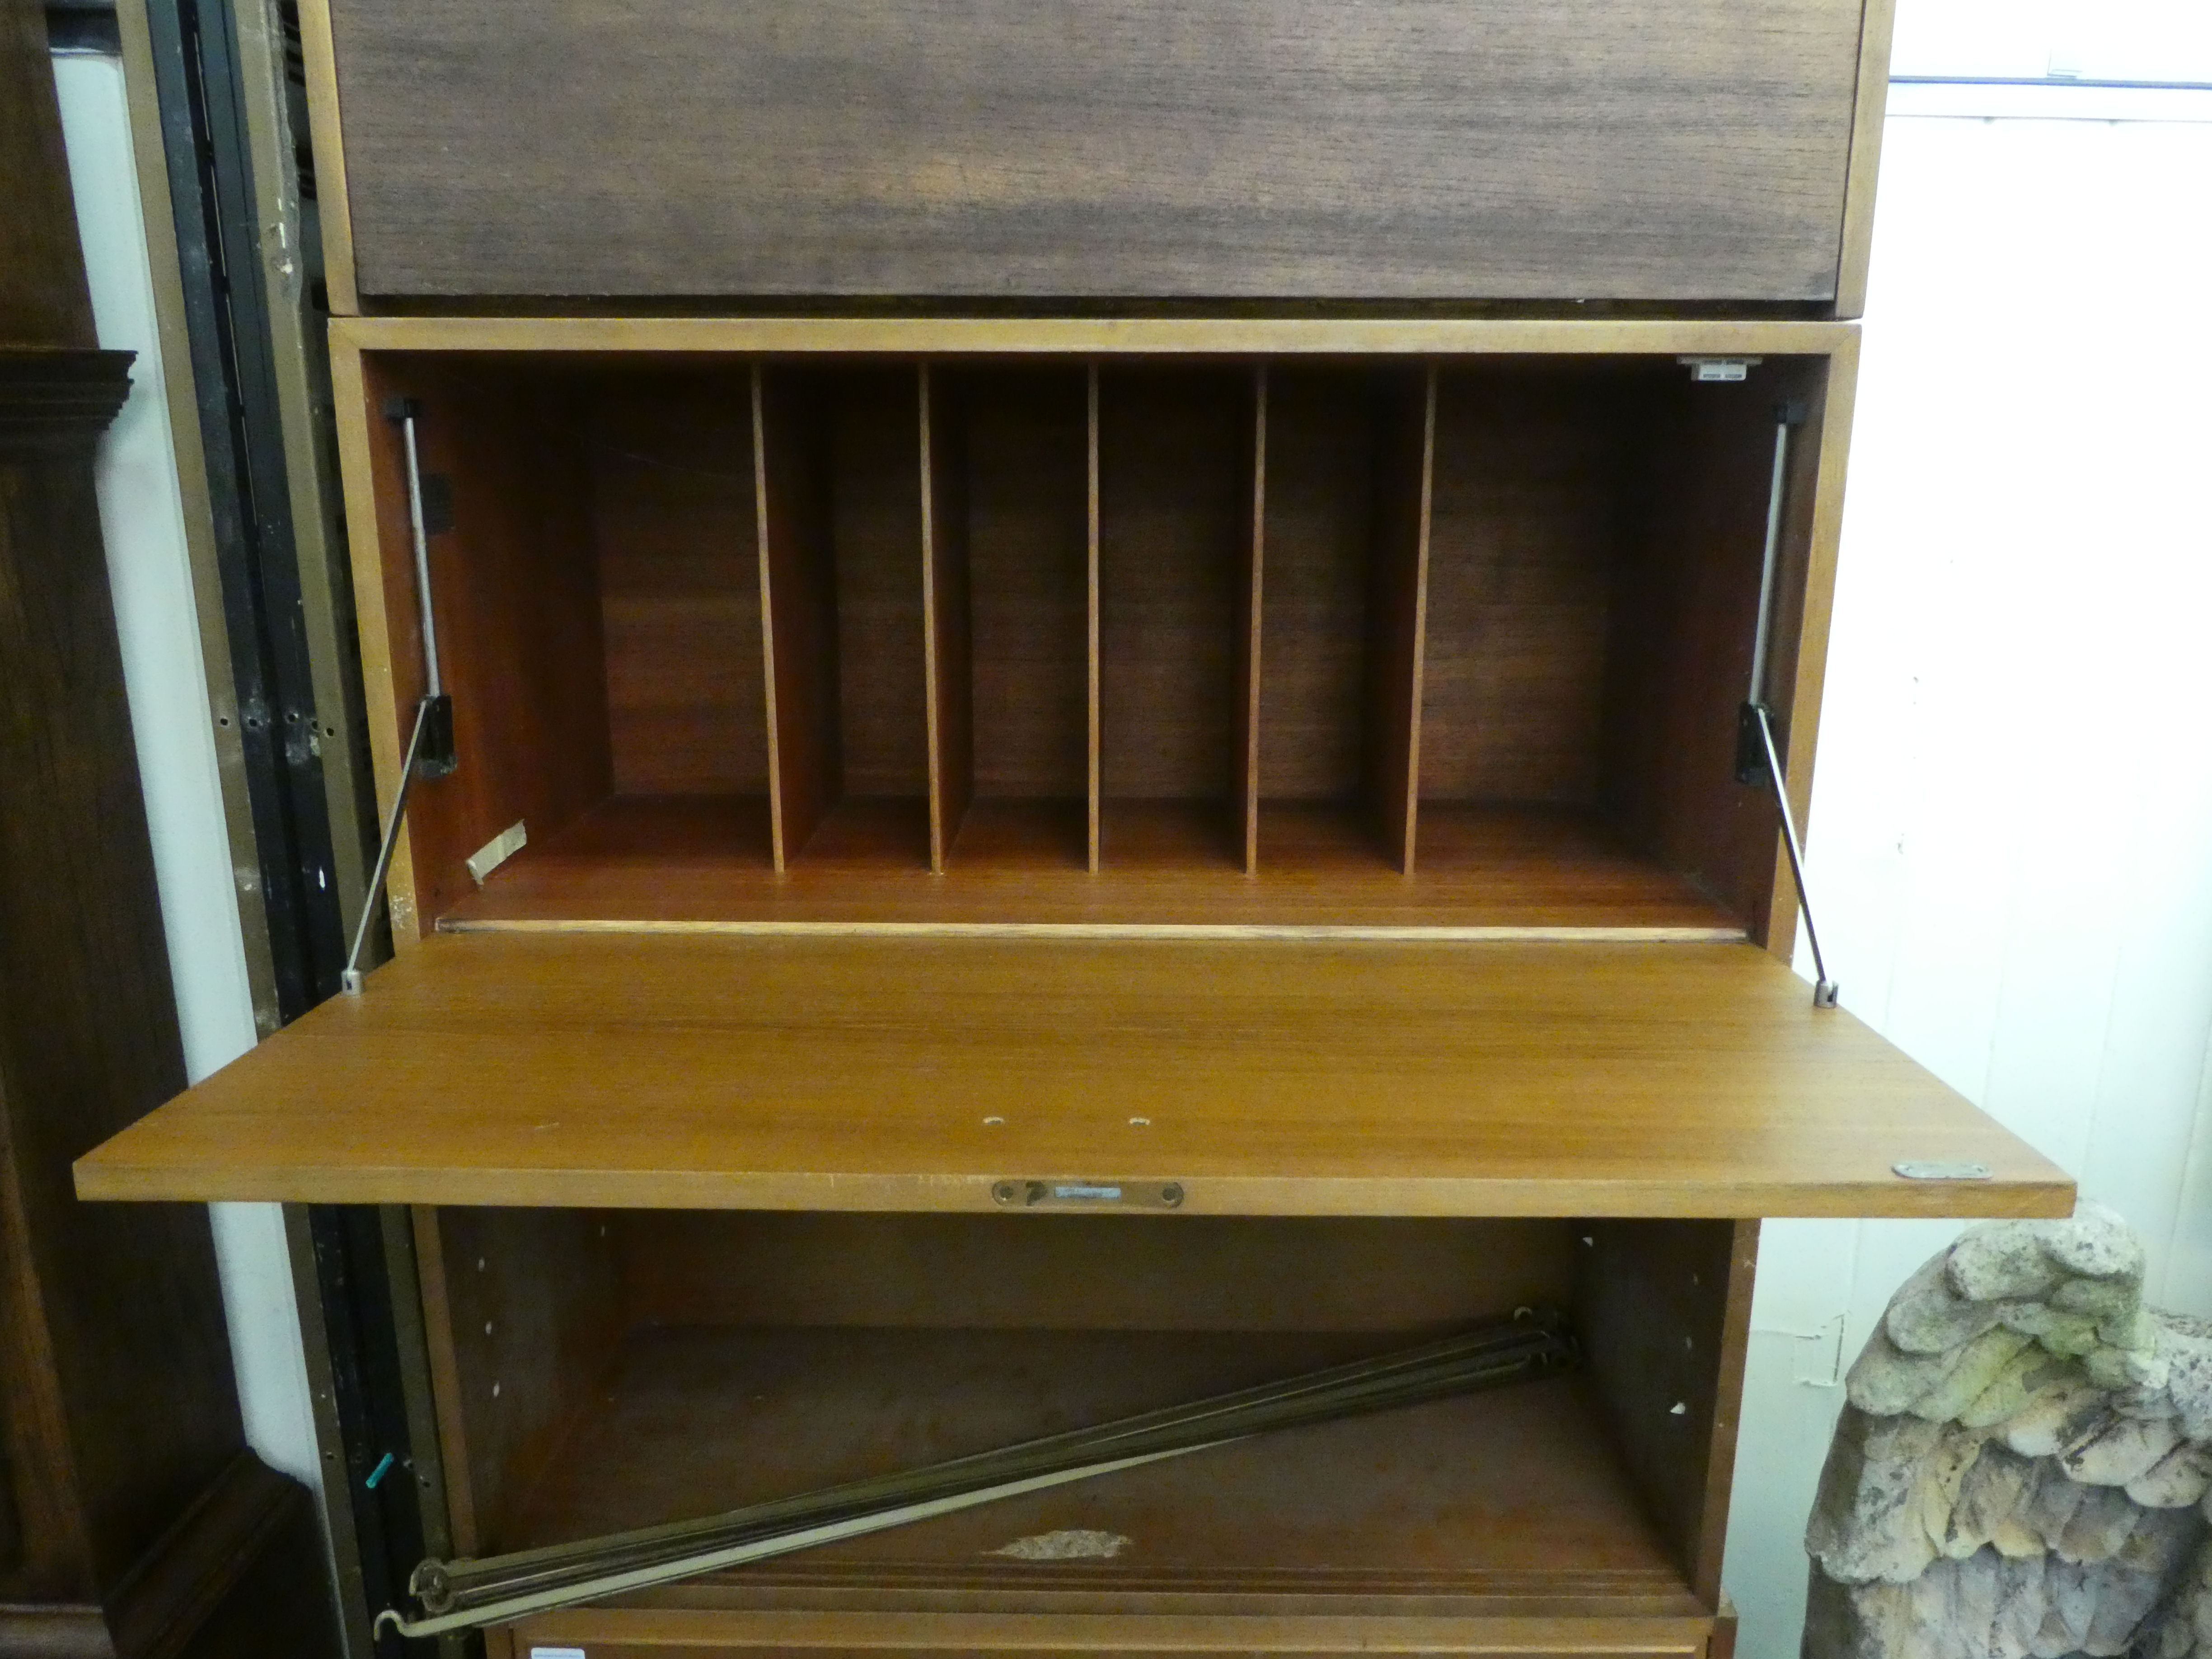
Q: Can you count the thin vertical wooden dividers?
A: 5